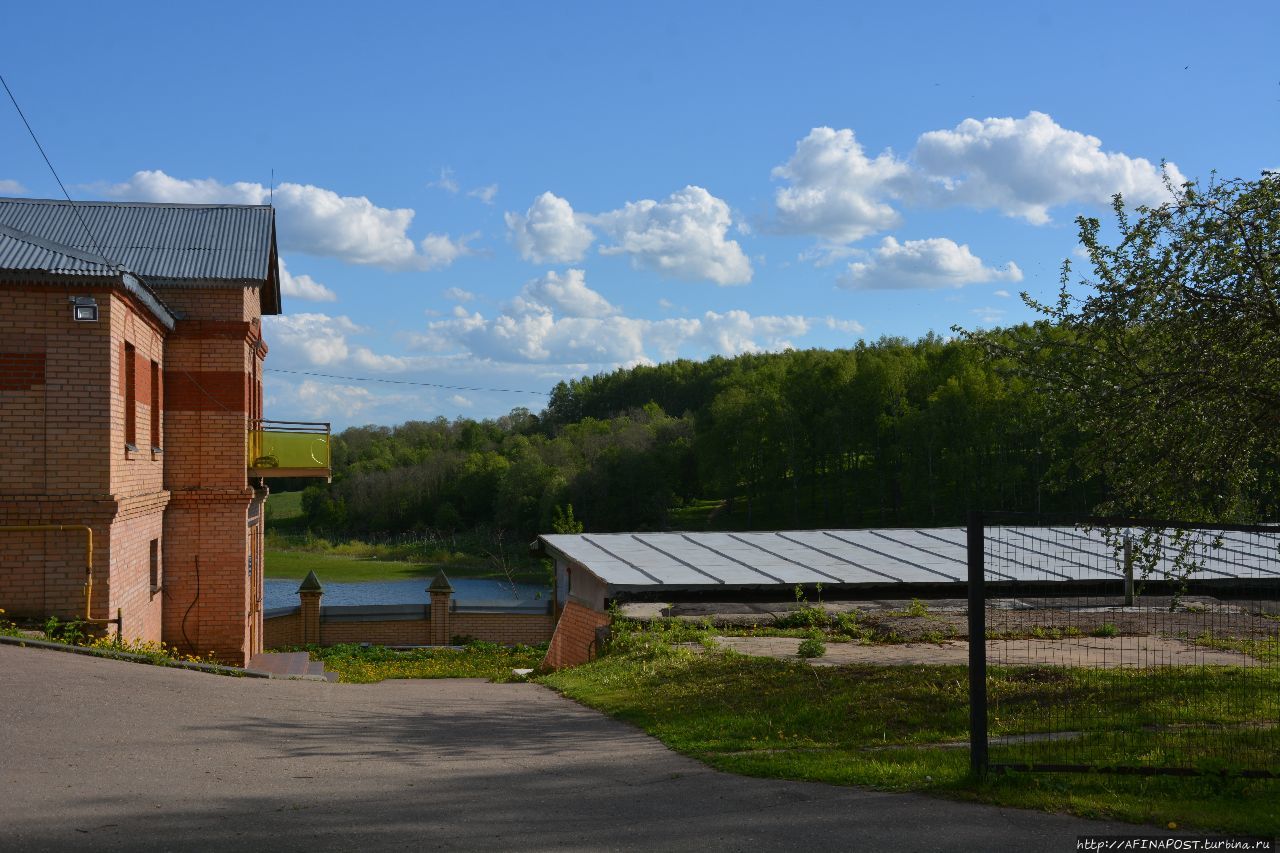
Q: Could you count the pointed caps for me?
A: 2